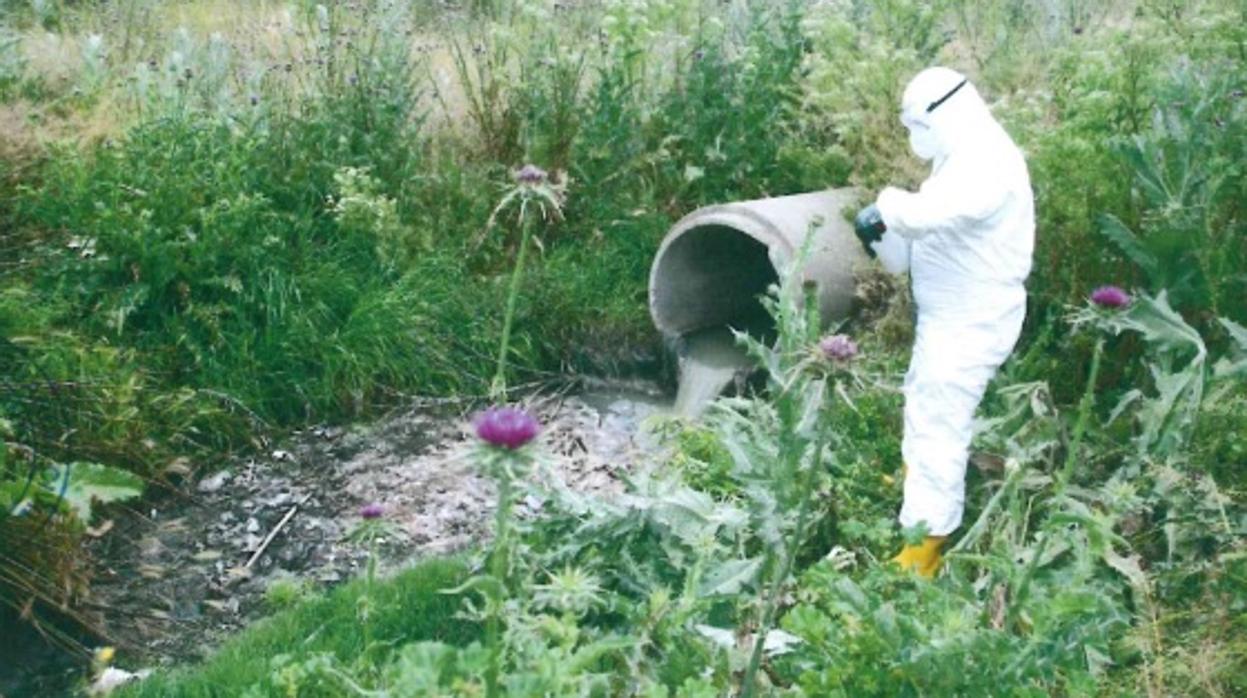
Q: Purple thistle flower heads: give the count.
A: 5